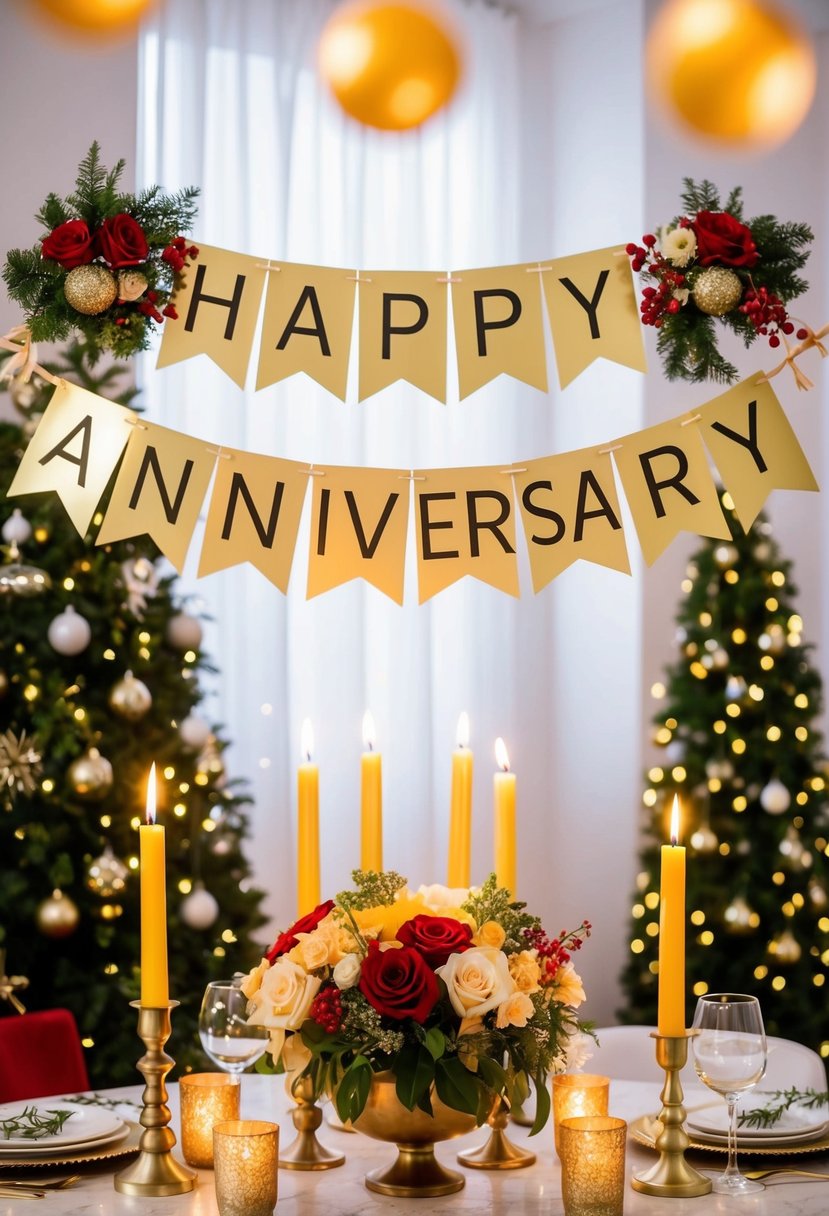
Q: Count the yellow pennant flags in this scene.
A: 13